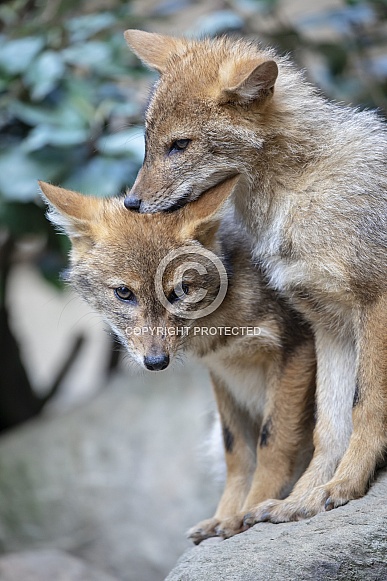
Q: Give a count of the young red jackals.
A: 2